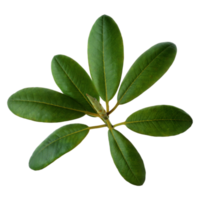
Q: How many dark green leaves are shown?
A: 7